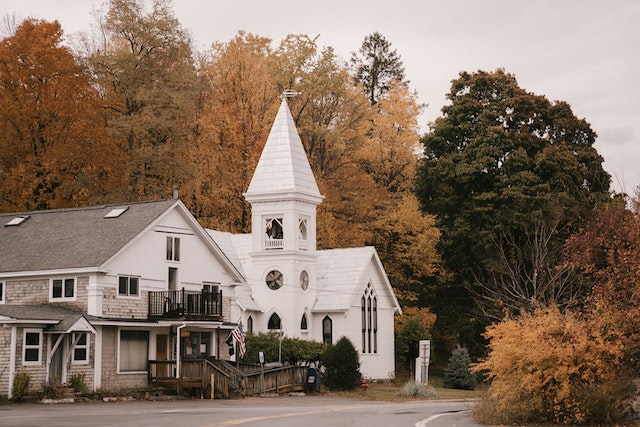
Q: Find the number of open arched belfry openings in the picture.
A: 2